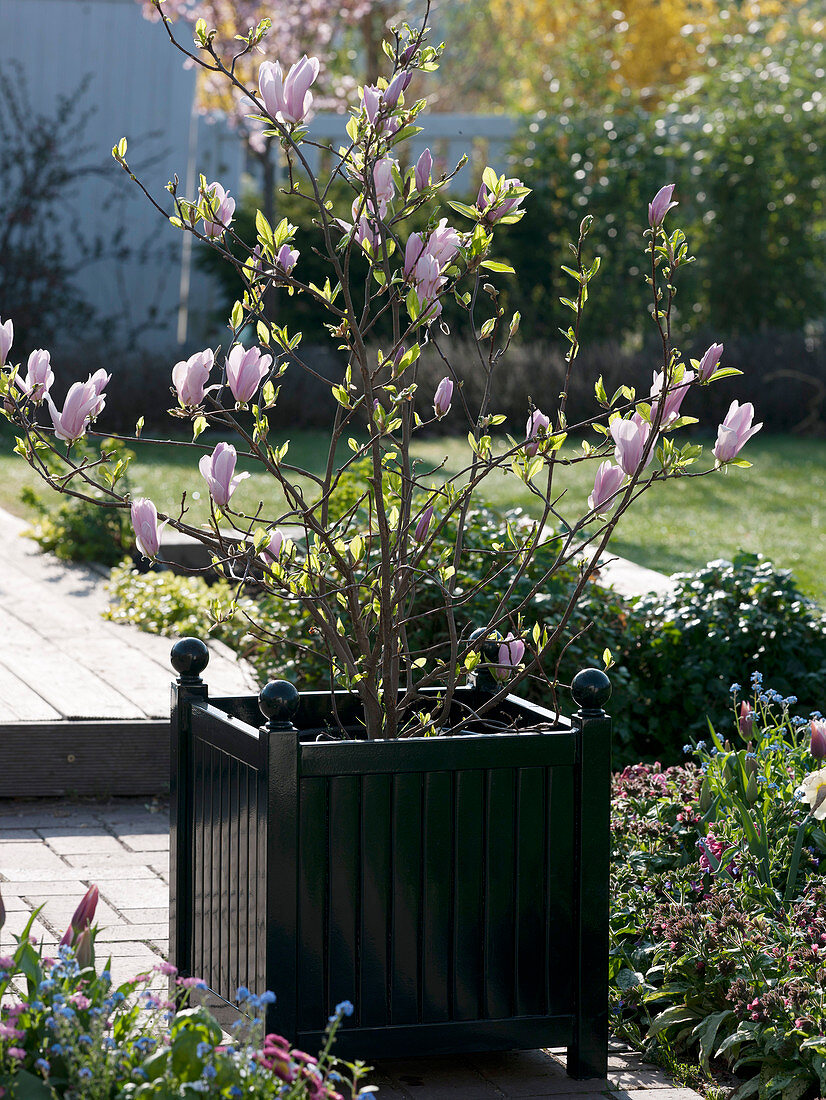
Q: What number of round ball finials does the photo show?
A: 4